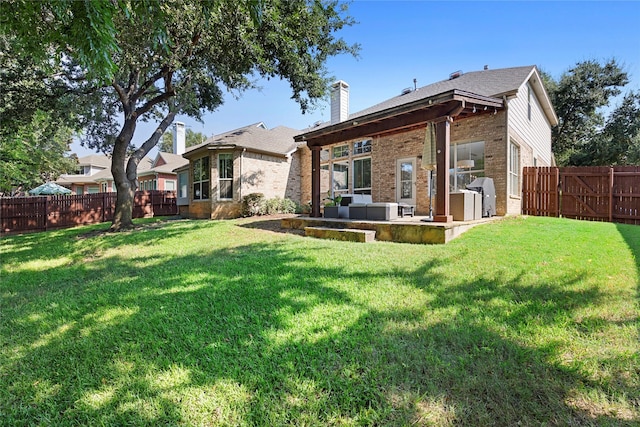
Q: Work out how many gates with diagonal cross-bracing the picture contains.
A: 1